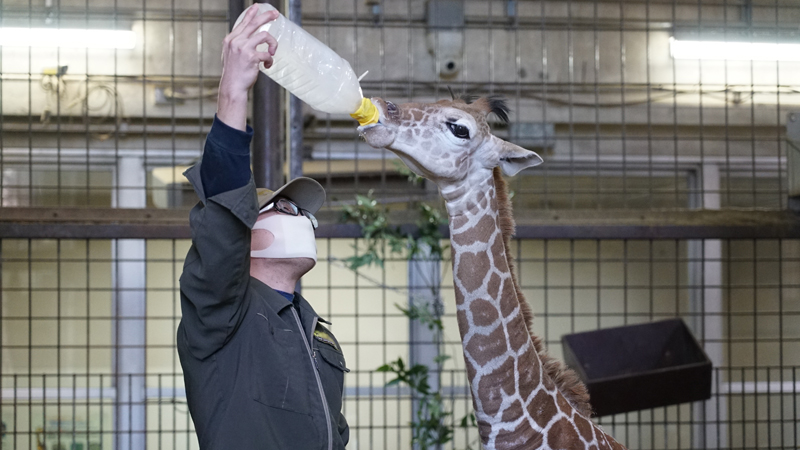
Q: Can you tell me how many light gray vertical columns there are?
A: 3